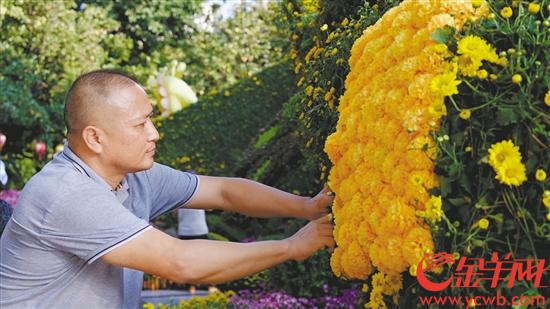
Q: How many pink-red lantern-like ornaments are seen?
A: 2